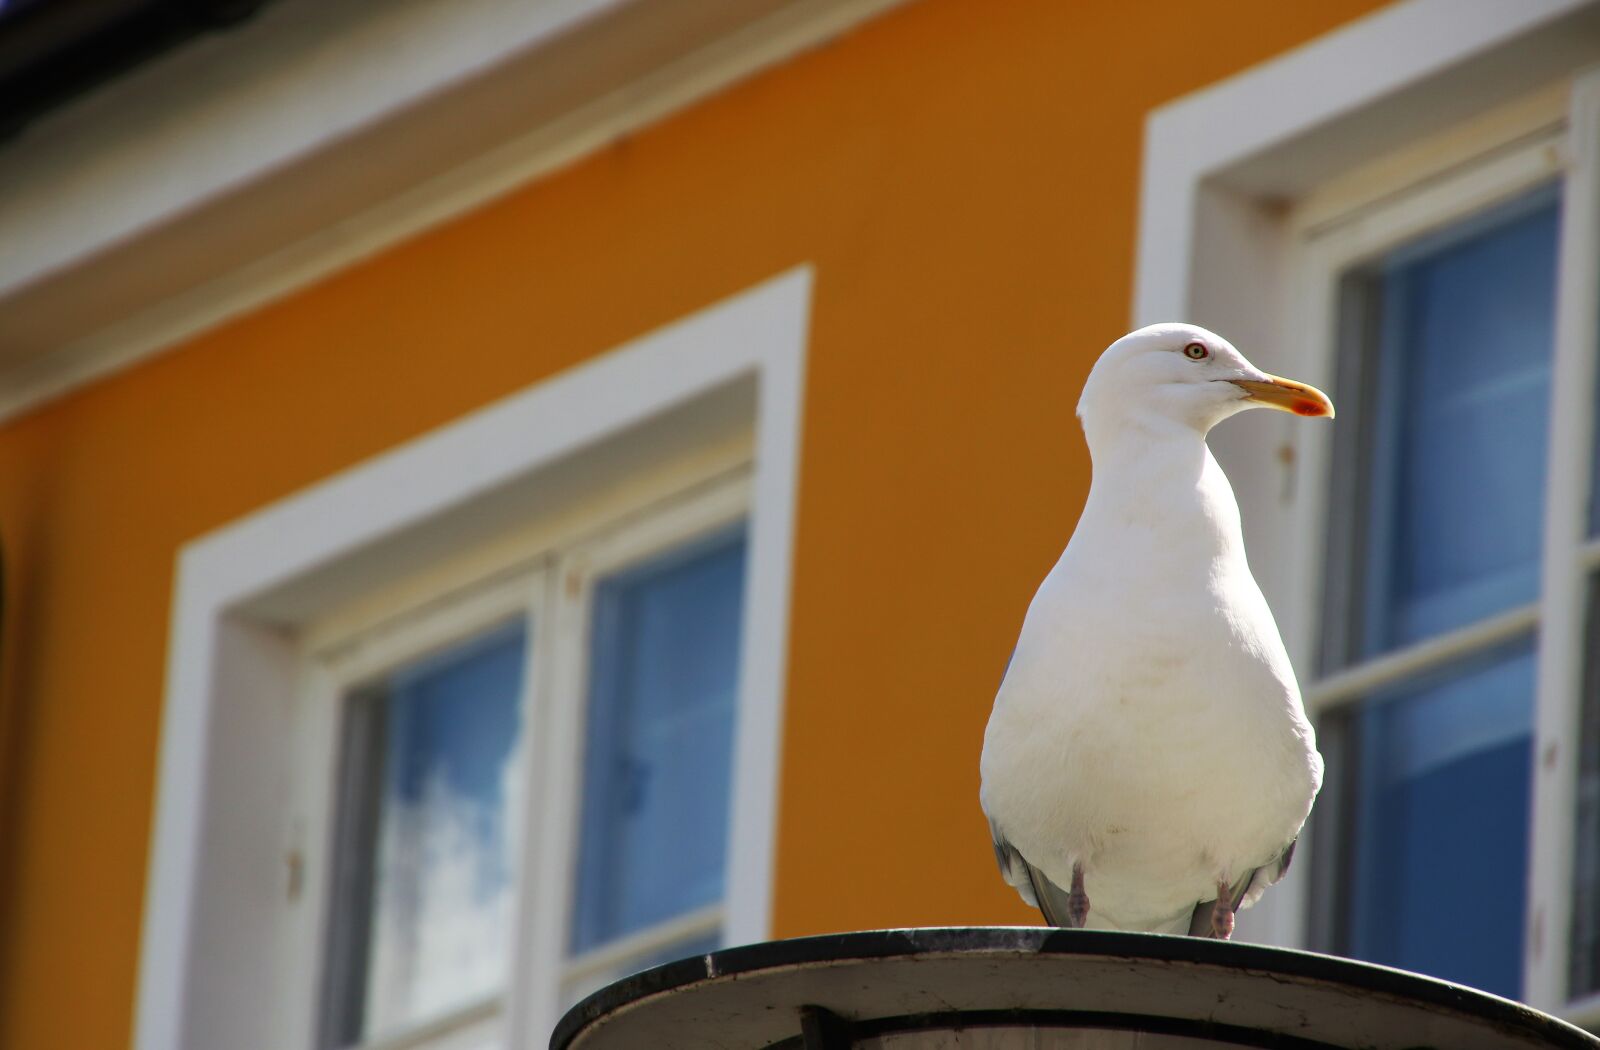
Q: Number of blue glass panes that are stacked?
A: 2